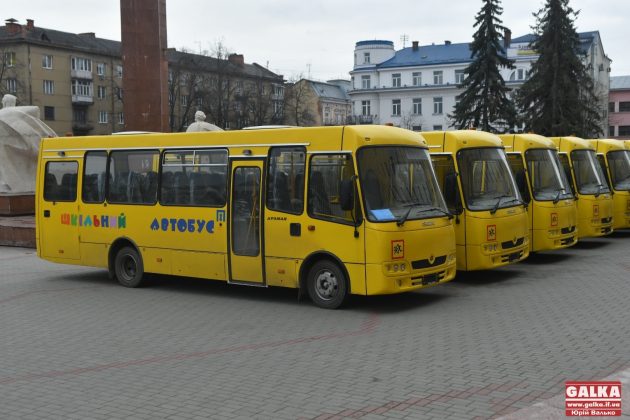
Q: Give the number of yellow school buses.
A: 5